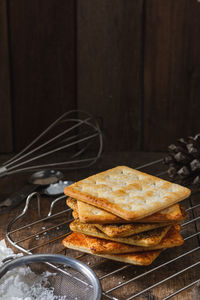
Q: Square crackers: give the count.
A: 6